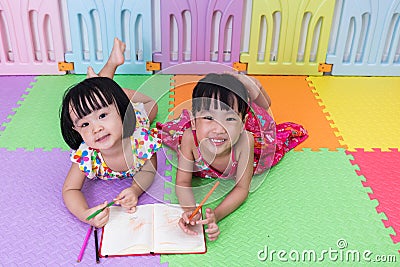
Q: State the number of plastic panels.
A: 5